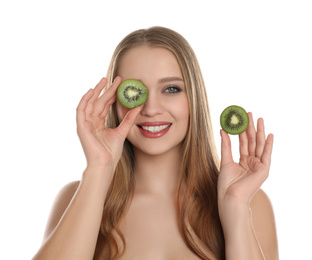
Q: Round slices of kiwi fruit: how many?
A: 2